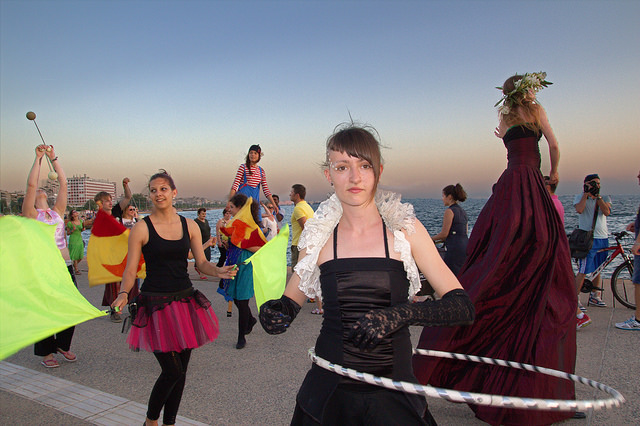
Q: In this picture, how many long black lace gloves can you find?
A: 2